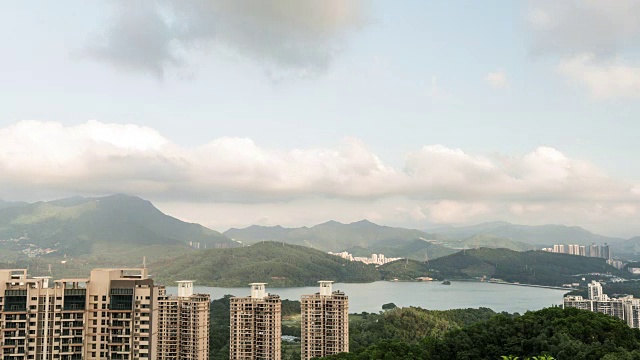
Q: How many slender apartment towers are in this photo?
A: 3